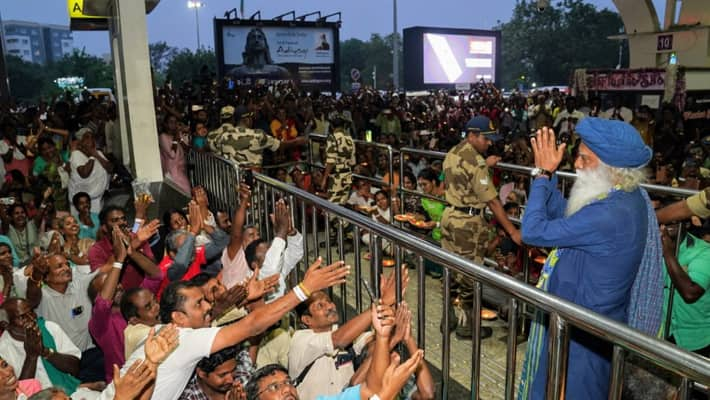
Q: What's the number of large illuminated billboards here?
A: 2